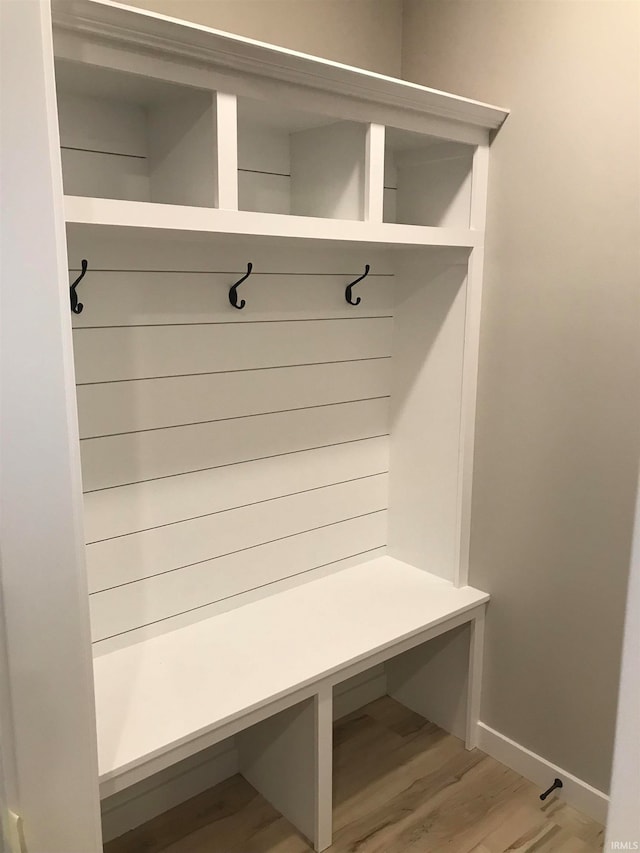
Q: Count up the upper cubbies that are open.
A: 3